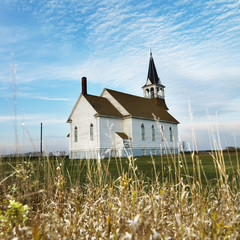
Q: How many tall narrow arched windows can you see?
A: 6